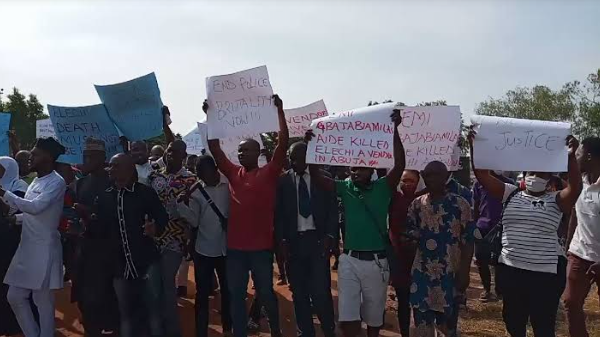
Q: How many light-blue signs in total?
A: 3